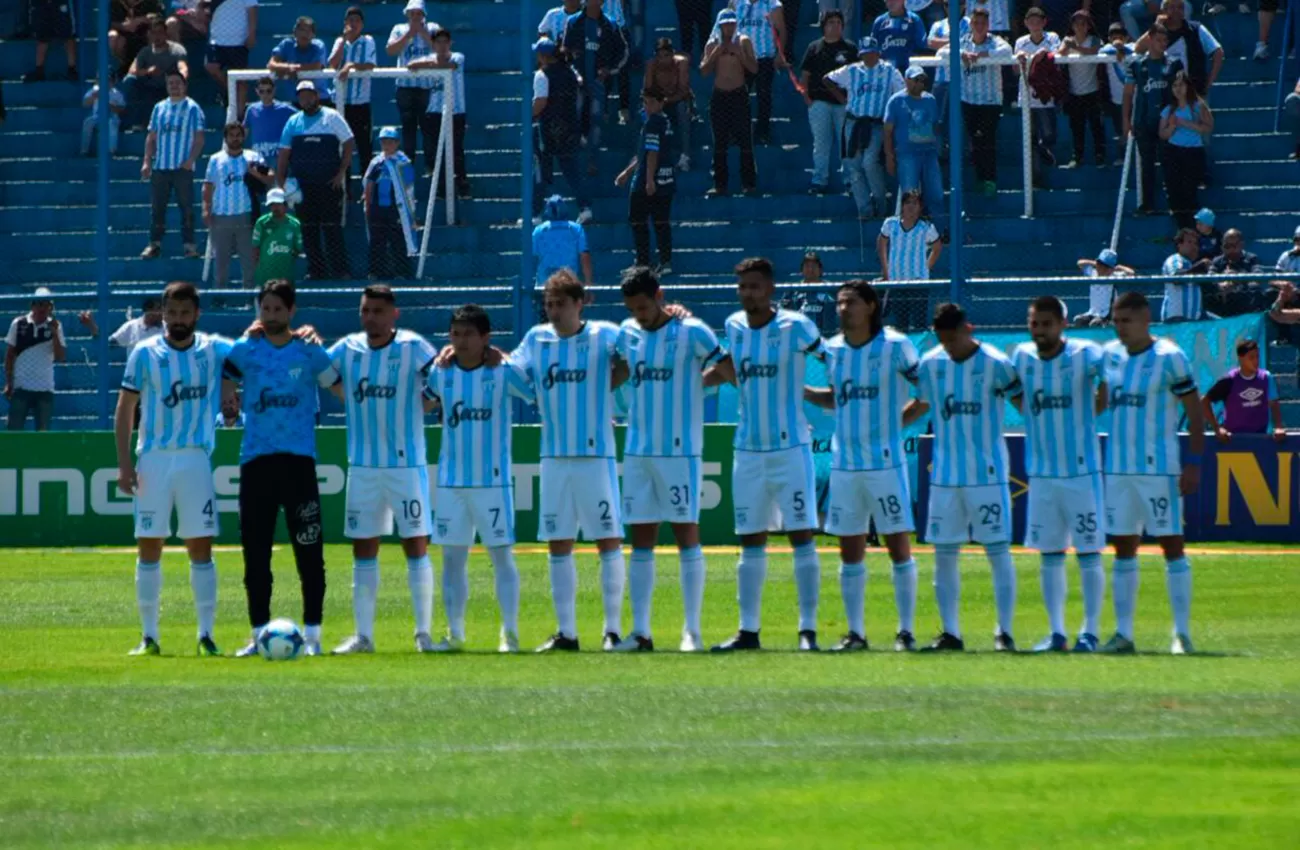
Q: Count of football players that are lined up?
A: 11